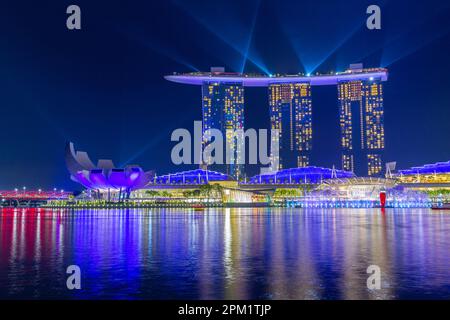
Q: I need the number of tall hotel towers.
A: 3